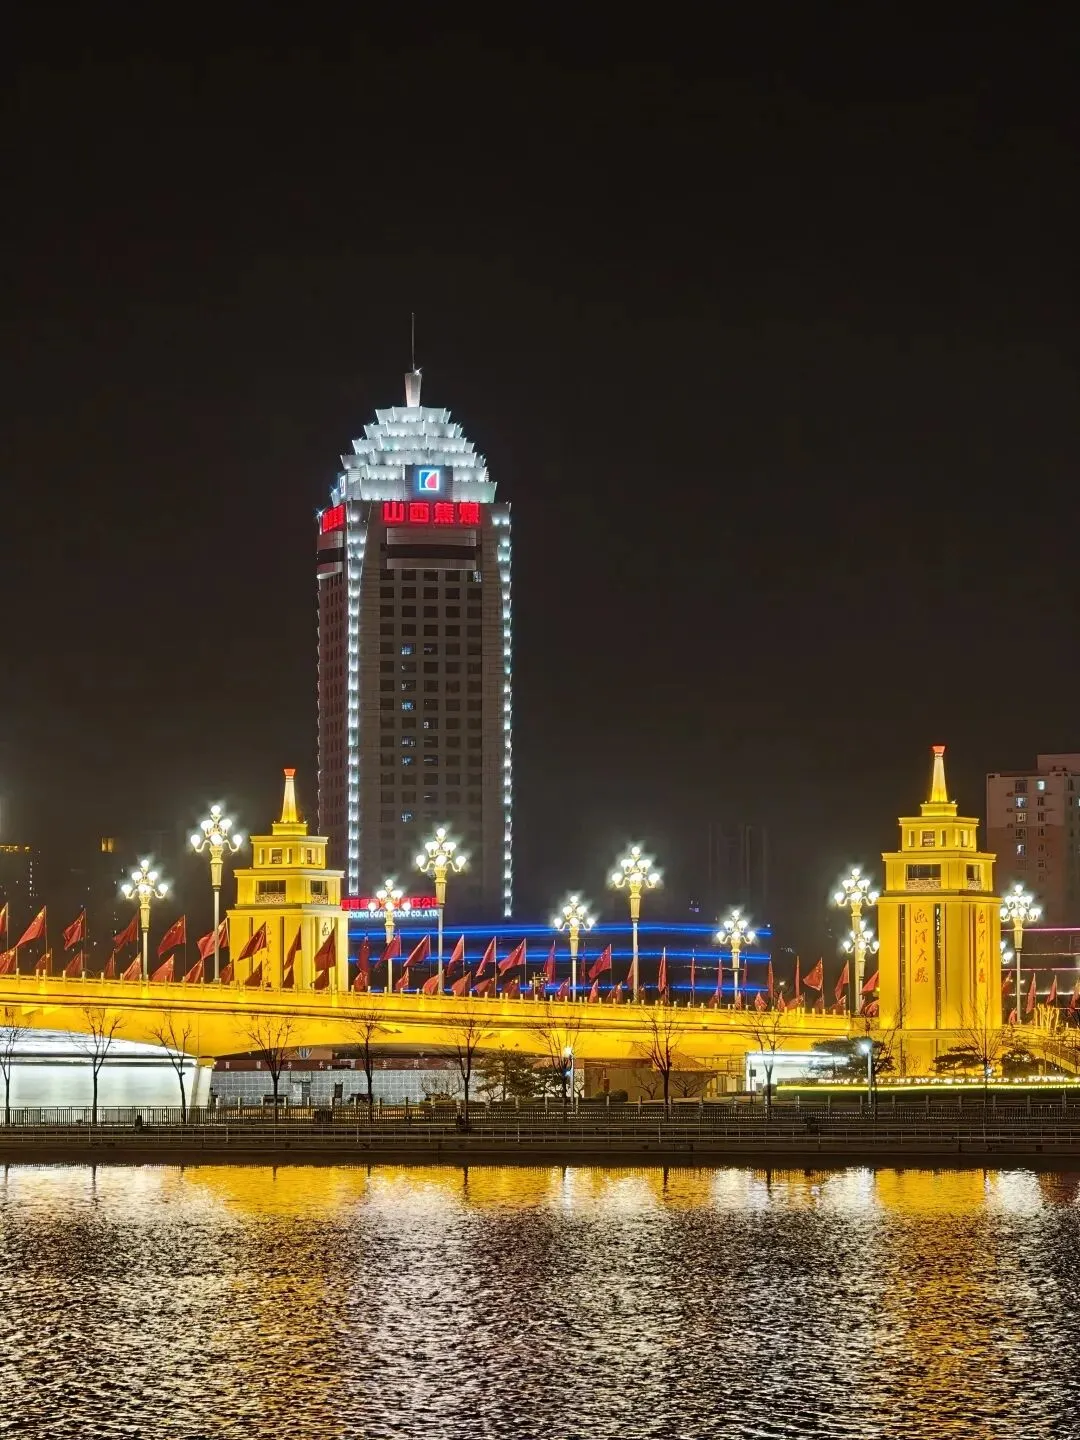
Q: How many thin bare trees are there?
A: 11